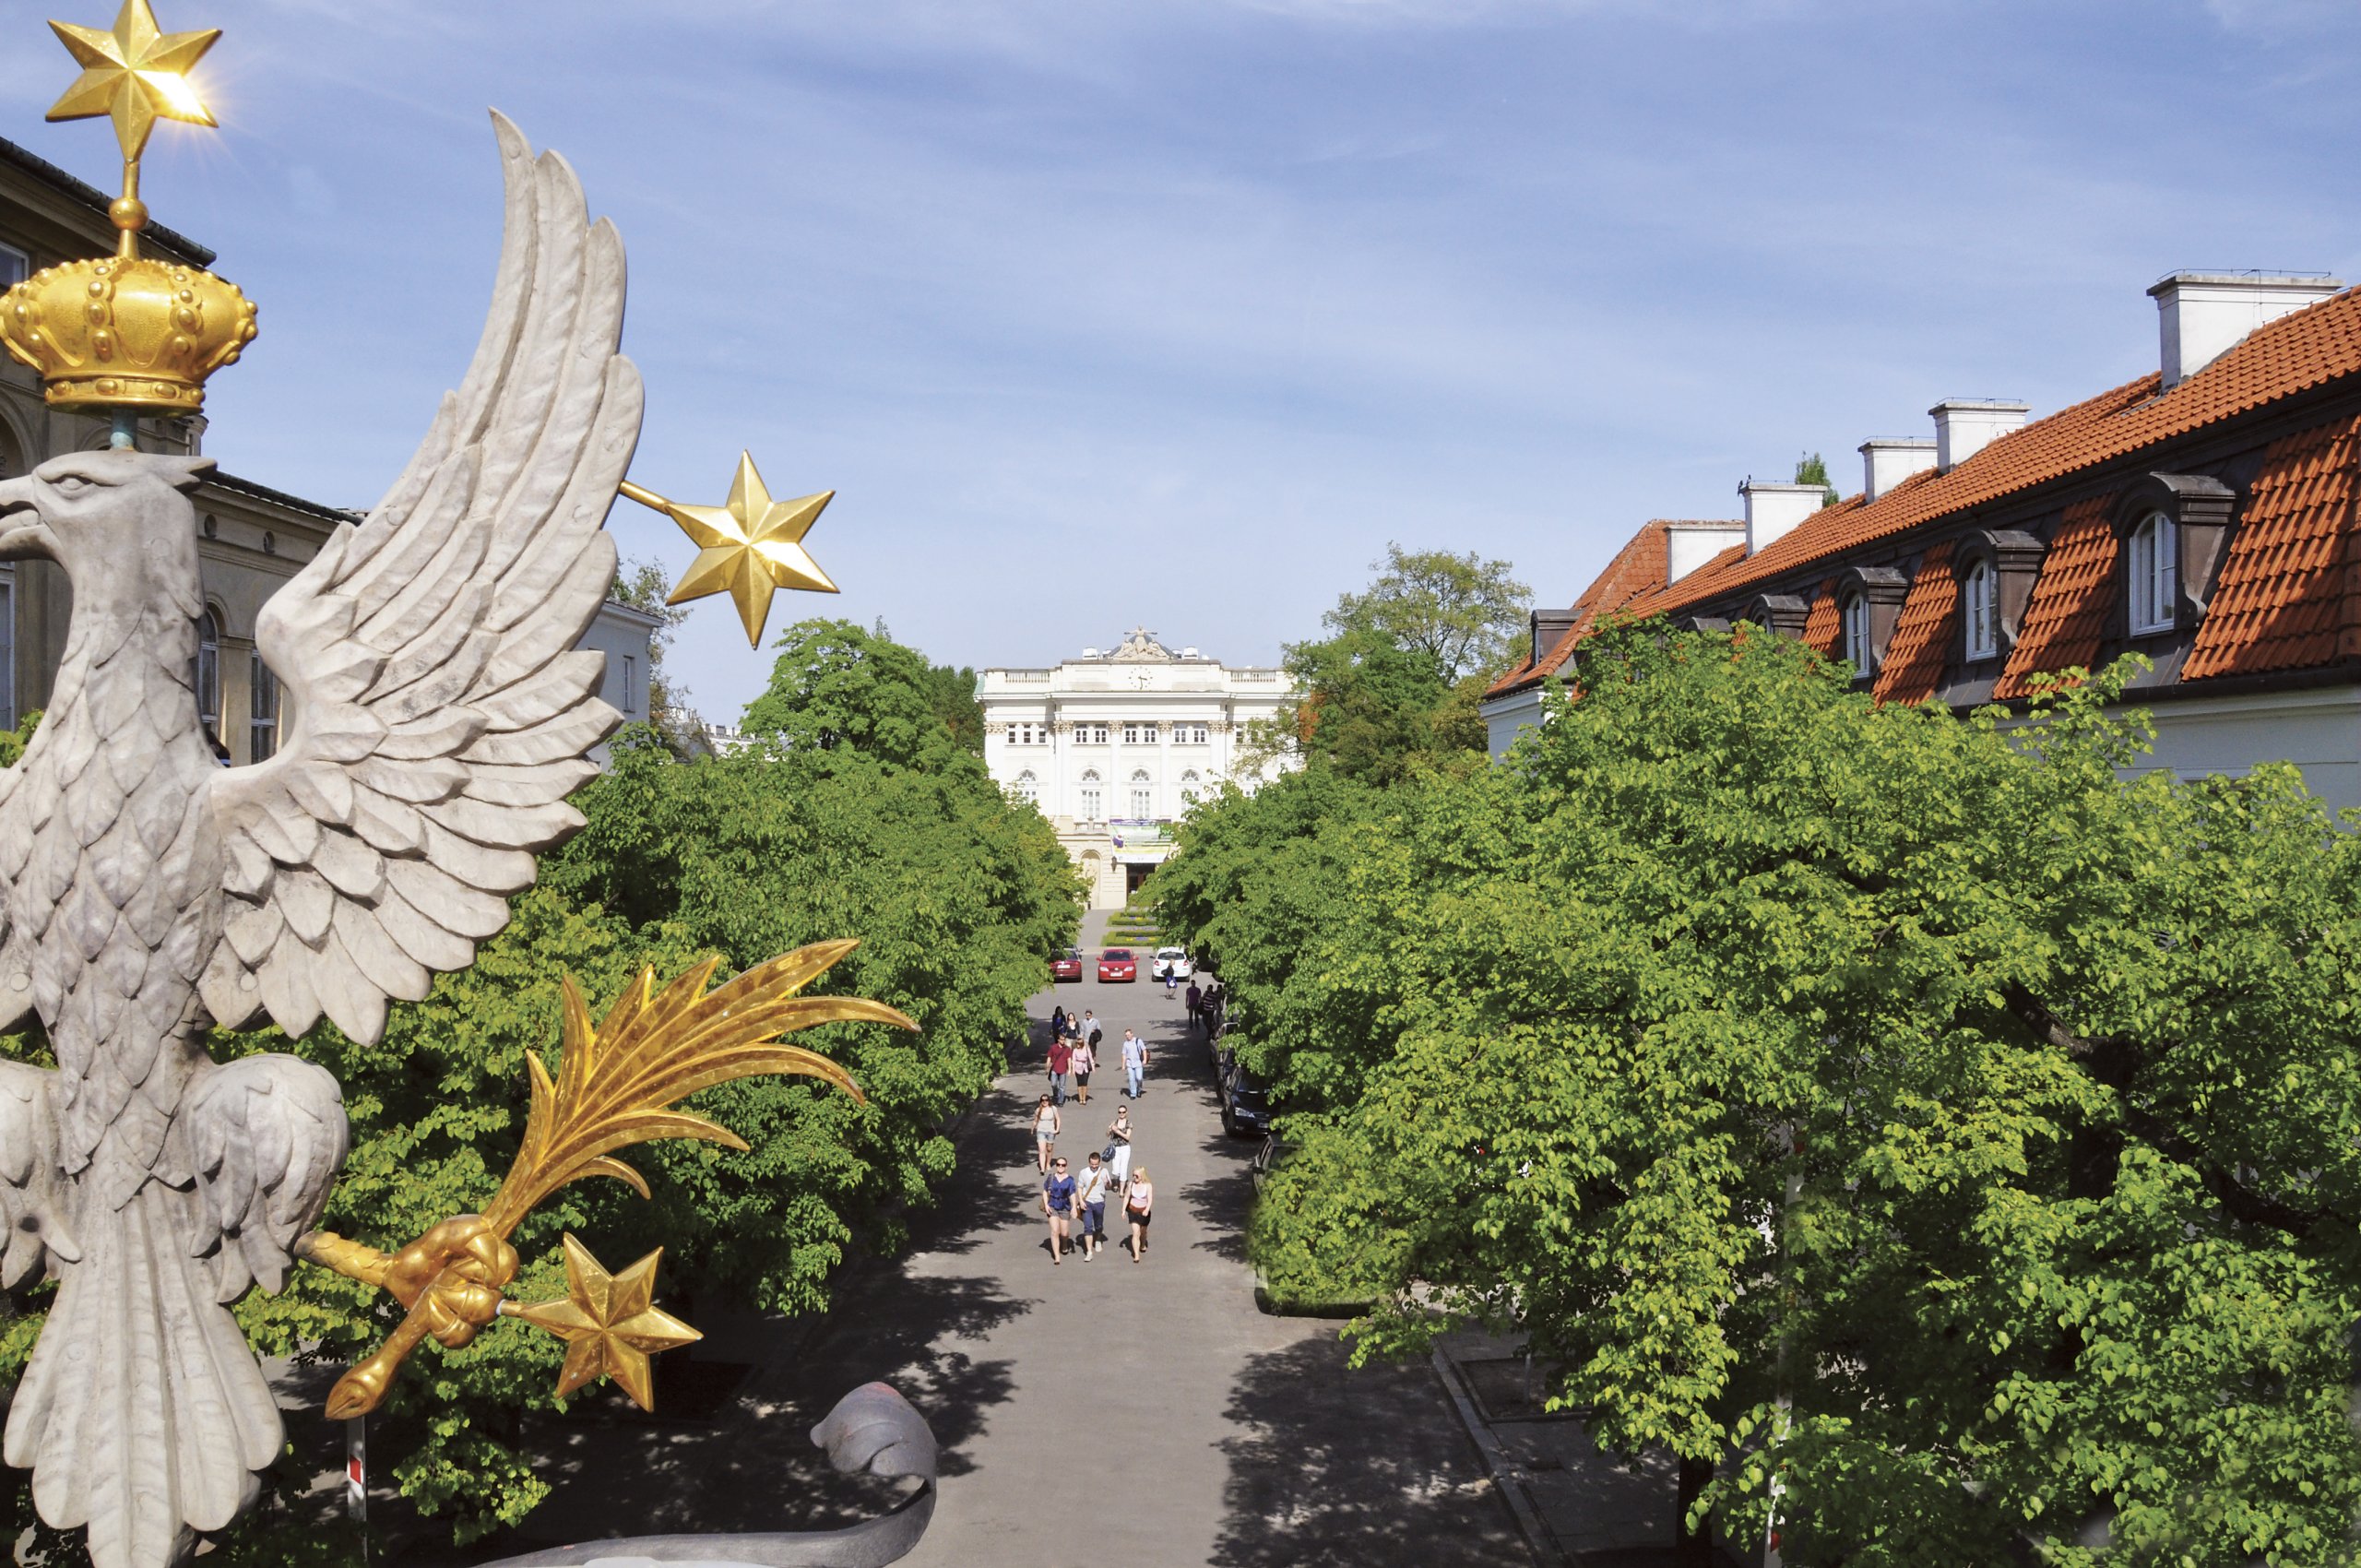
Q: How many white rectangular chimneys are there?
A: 5